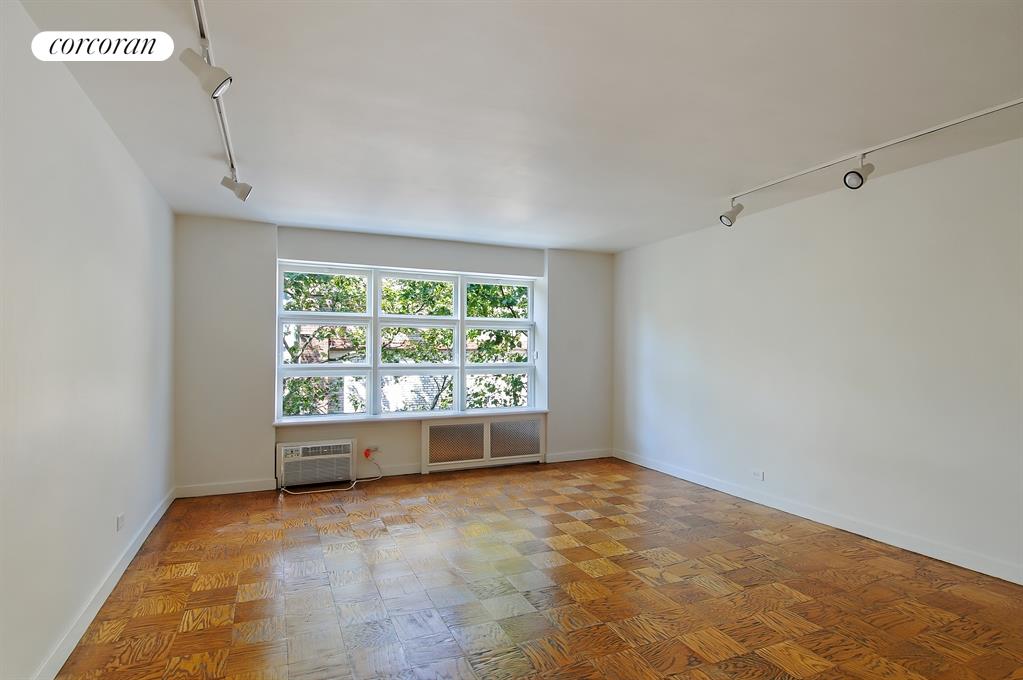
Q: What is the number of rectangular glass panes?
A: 9